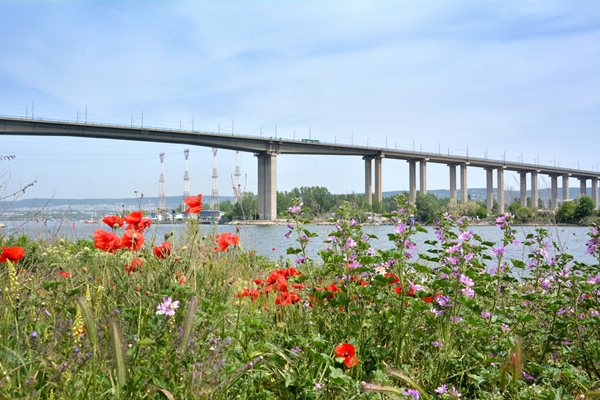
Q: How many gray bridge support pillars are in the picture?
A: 15